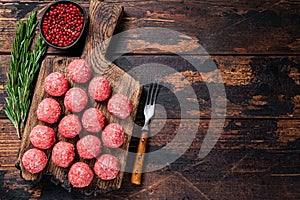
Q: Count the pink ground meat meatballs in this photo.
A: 15